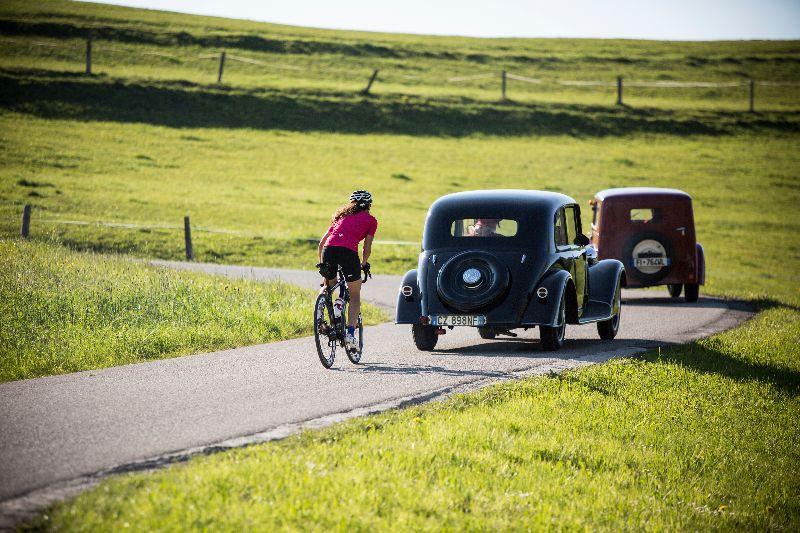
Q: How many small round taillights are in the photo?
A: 2